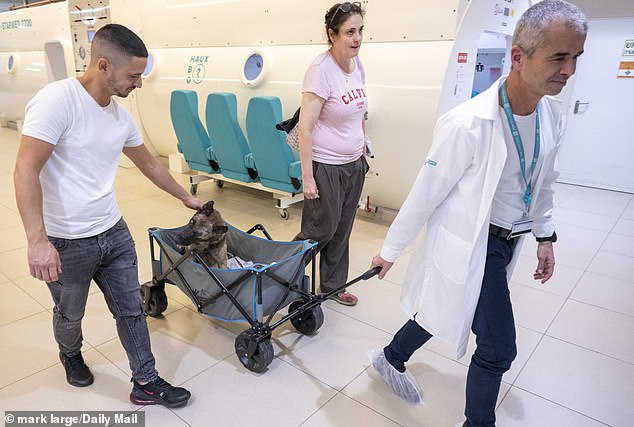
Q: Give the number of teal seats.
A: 3